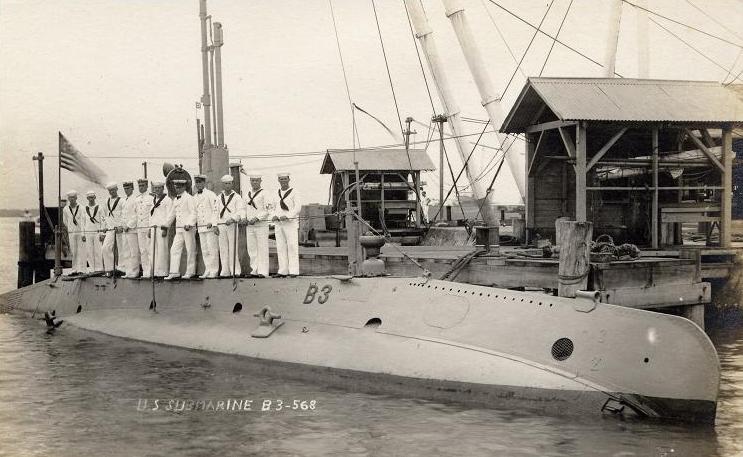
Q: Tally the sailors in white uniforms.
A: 11